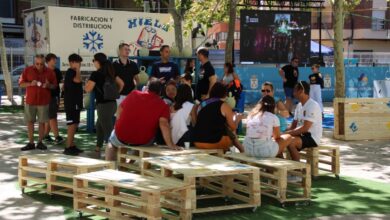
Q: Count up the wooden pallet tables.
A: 6